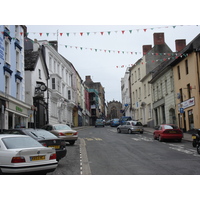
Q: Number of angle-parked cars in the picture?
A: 3